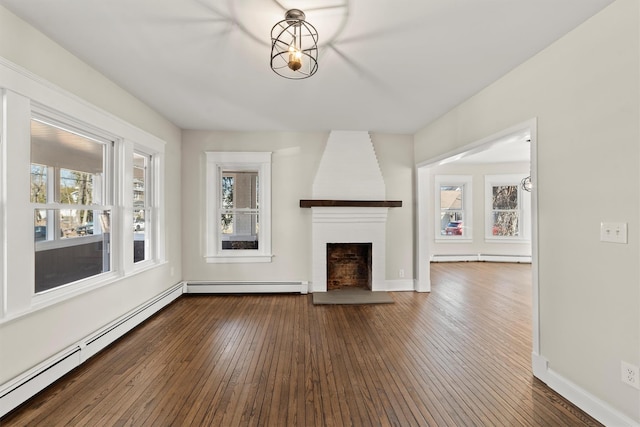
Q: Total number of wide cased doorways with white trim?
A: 1